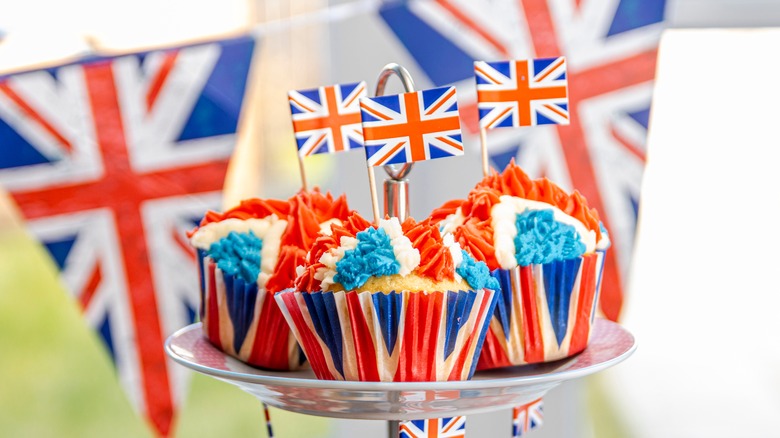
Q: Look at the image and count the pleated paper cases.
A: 3